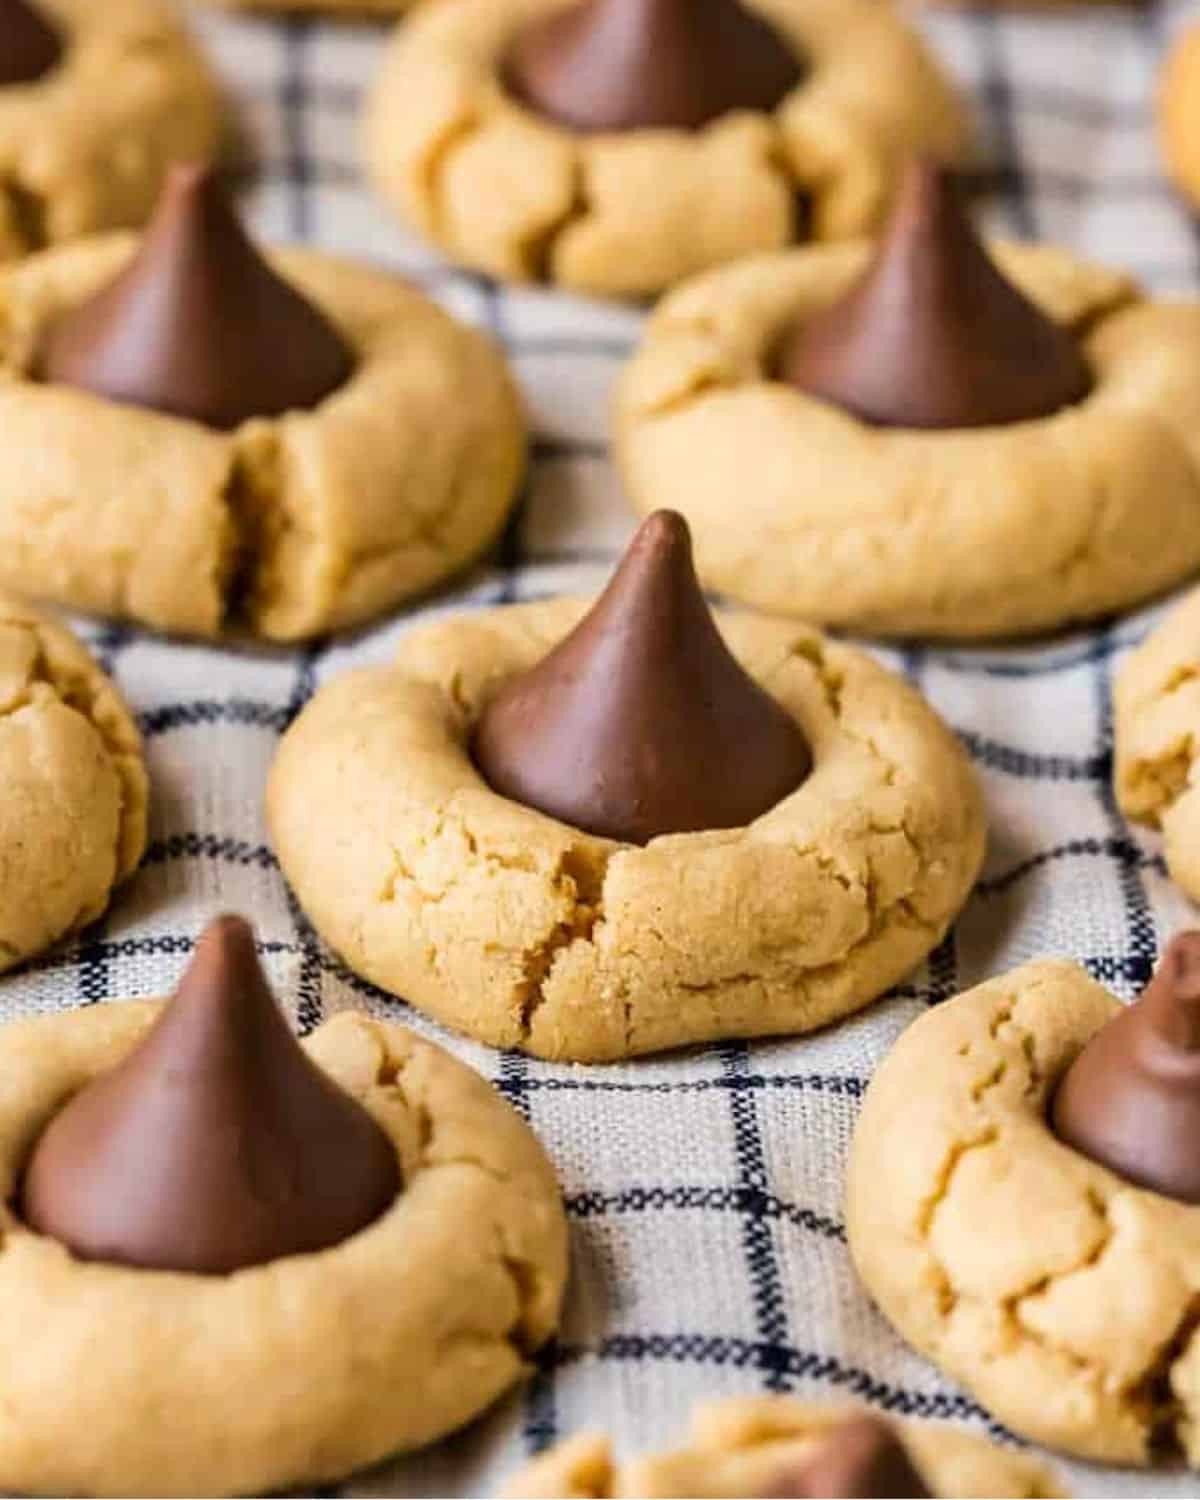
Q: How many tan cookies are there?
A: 11